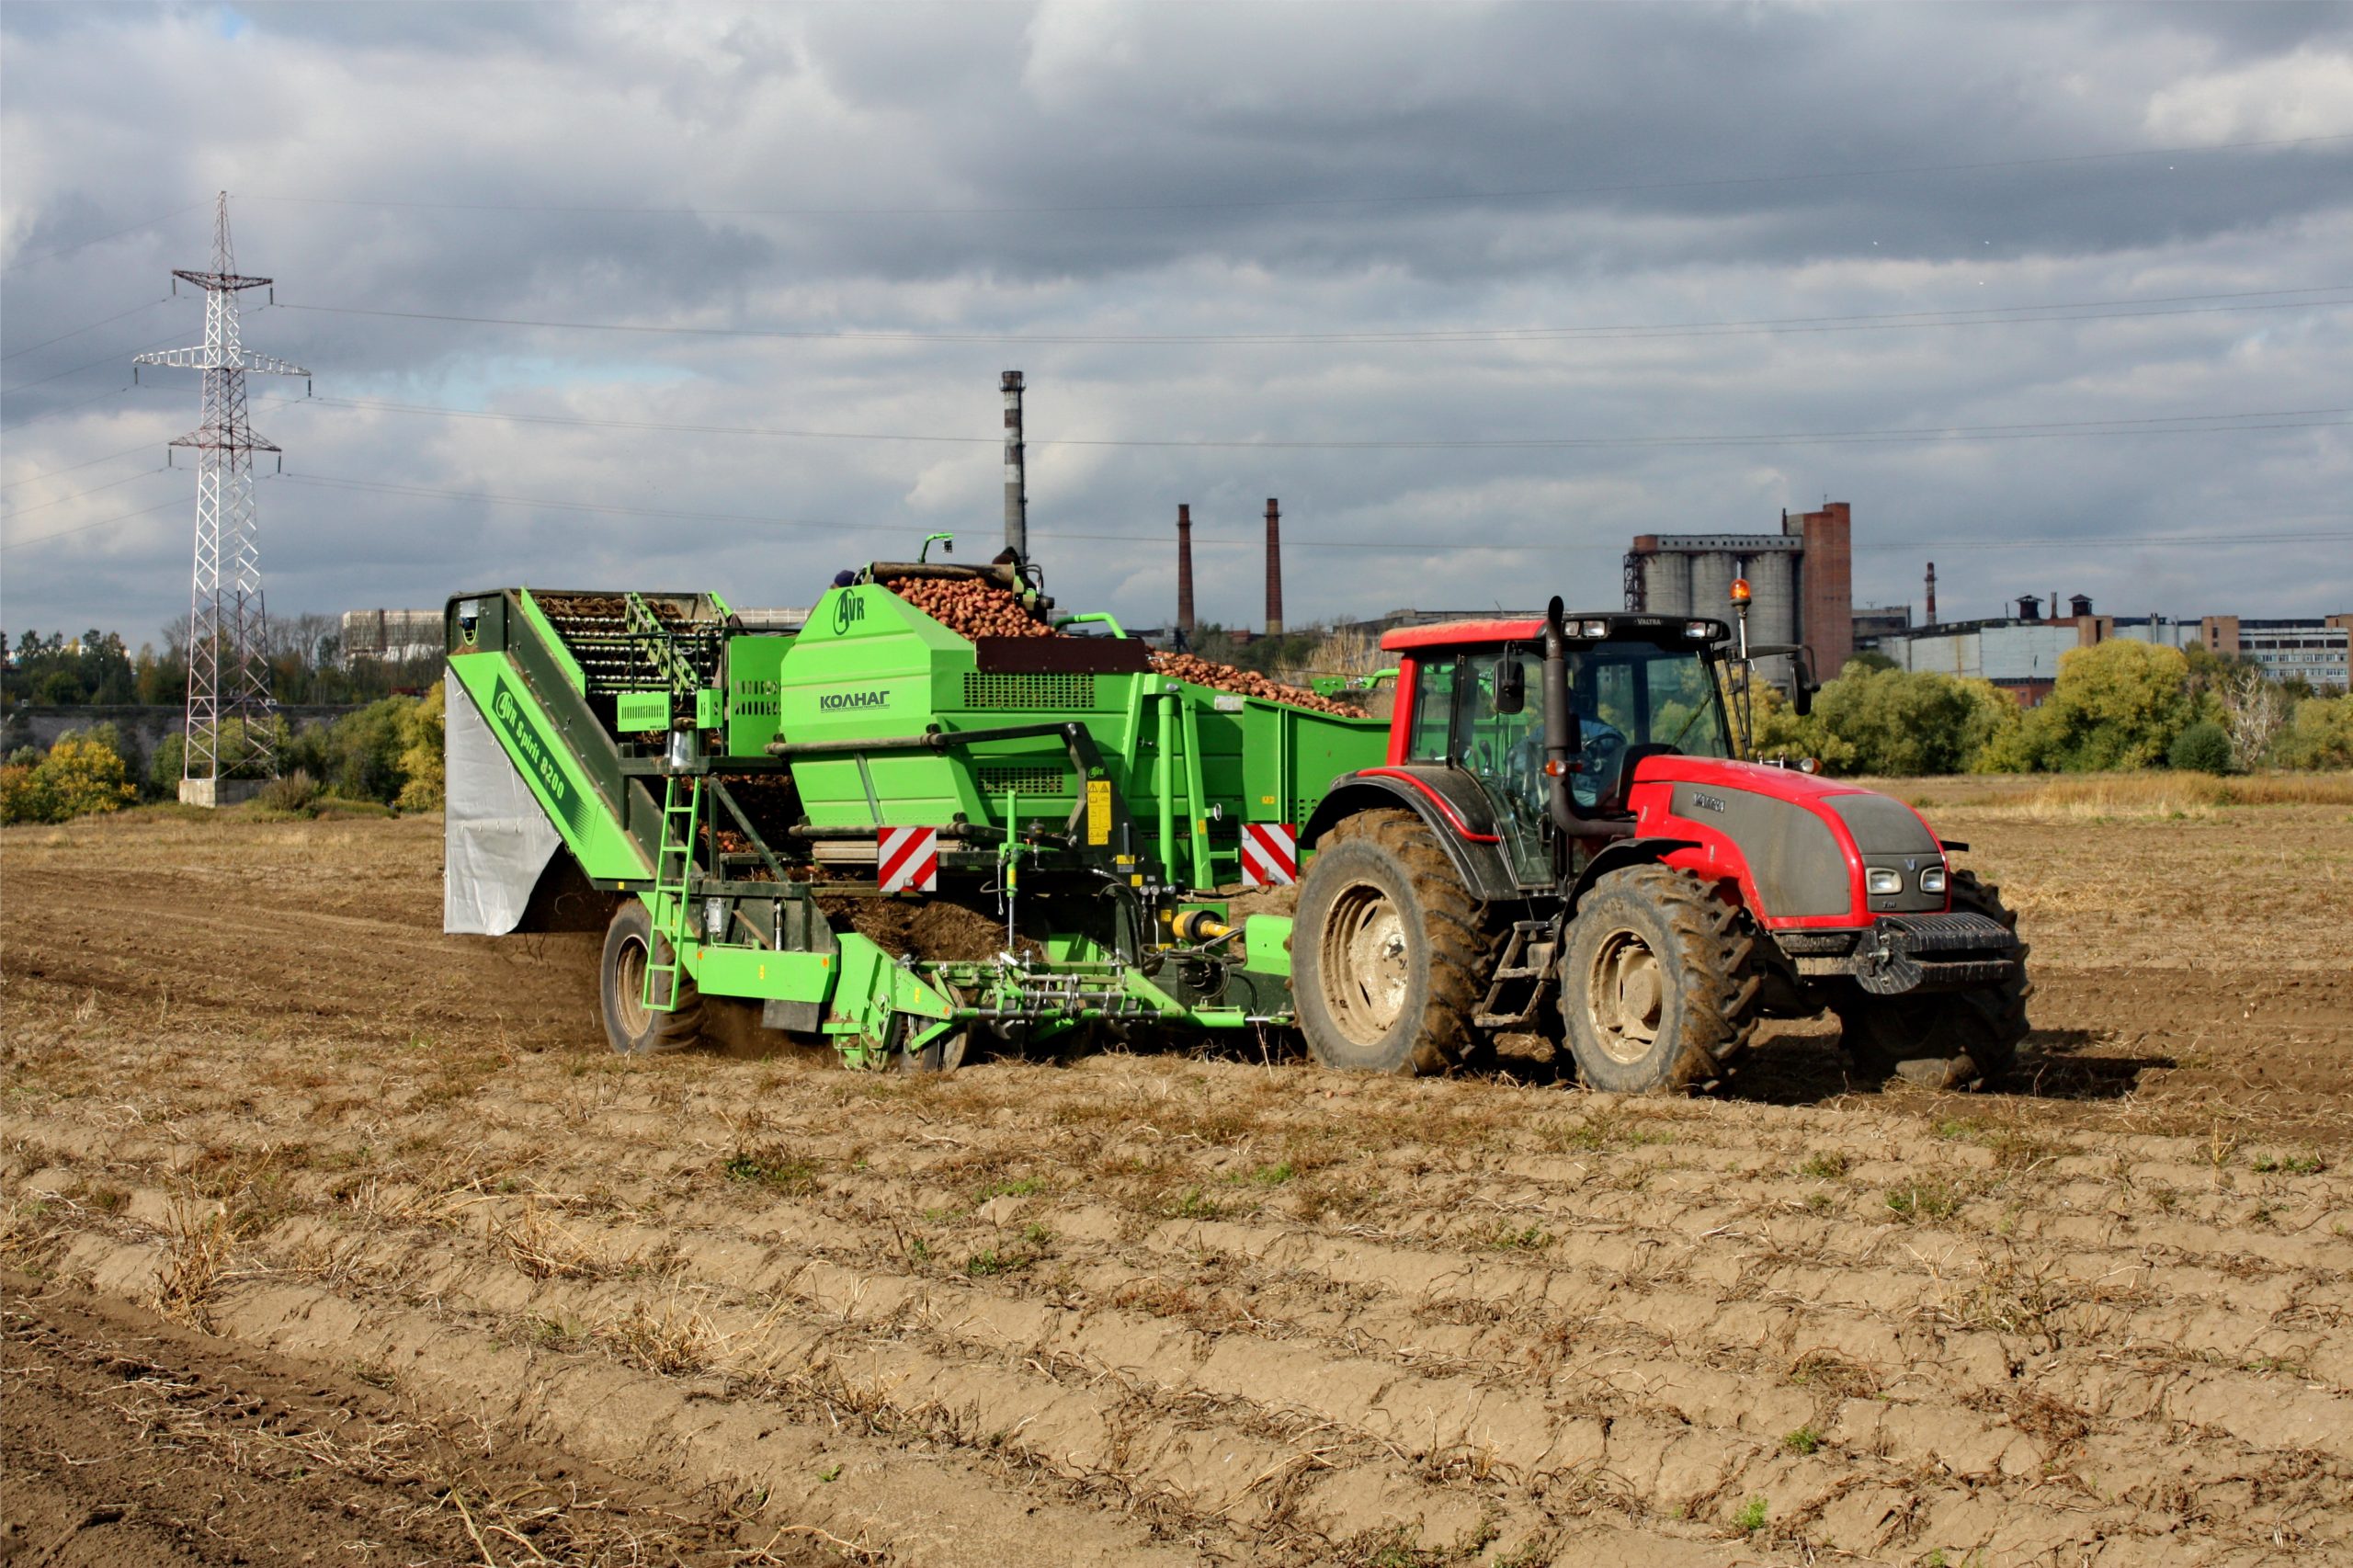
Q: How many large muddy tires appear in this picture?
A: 4